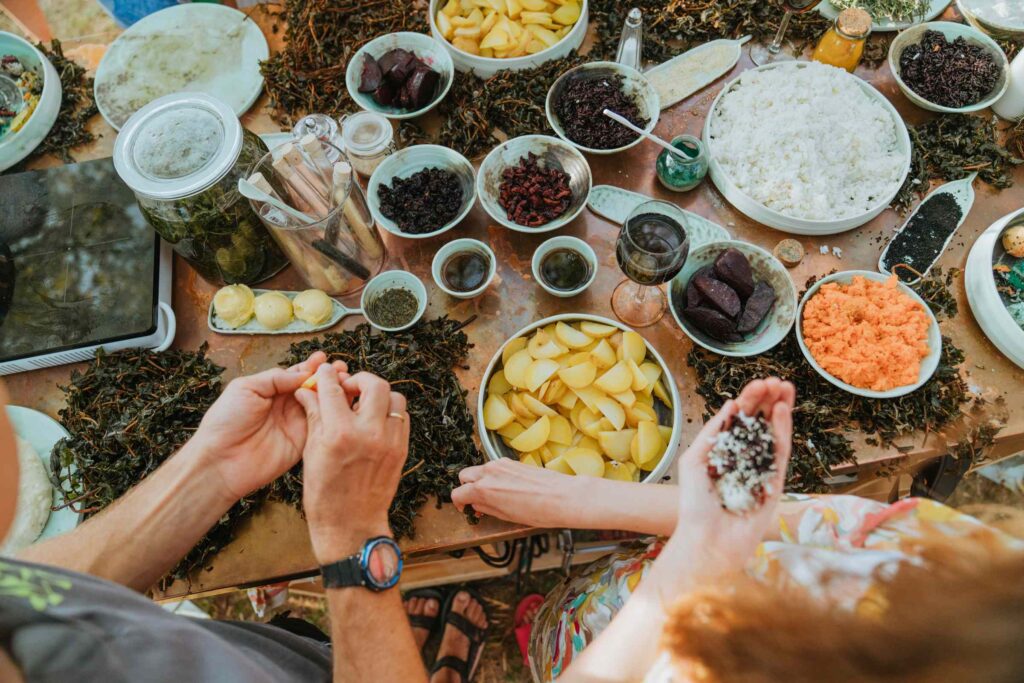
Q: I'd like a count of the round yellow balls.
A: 3